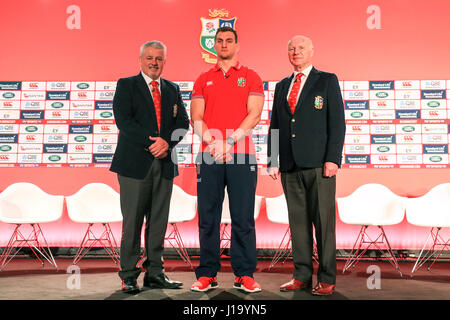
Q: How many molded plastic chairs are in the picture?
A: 7